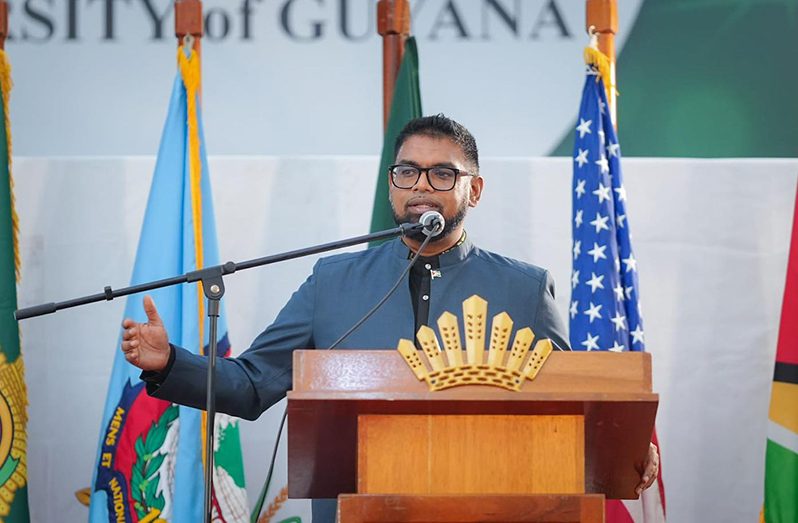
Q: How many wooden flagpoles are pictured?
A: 4